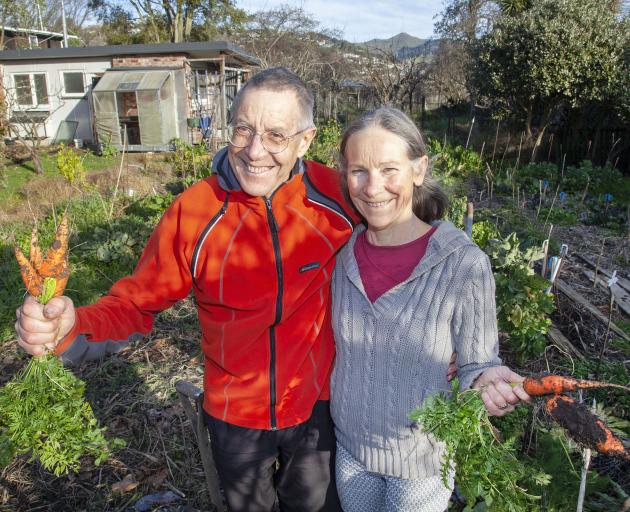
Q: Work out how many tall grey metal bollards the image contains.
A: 0